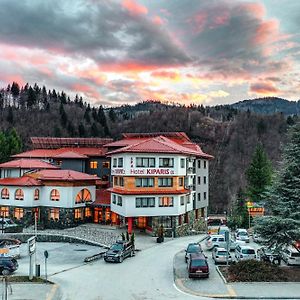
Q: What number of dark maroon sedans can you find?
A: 1